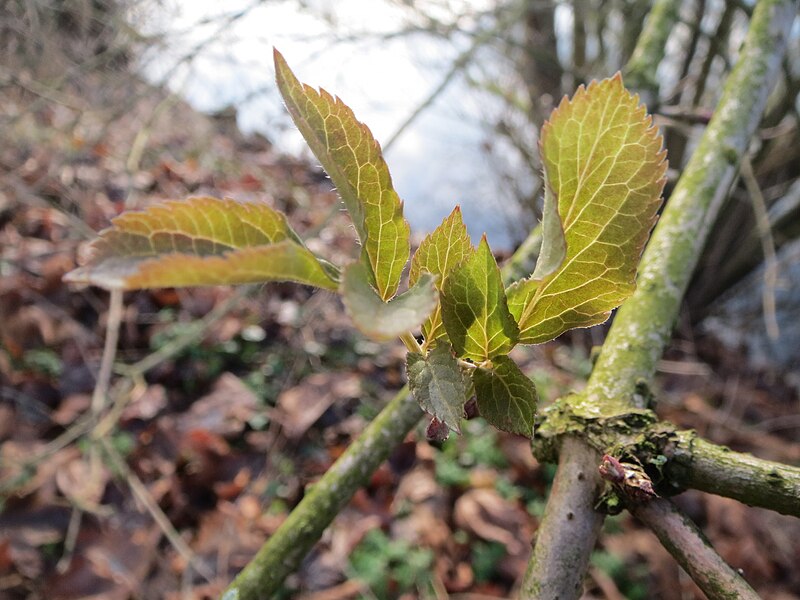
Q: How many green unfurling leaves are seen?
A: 8